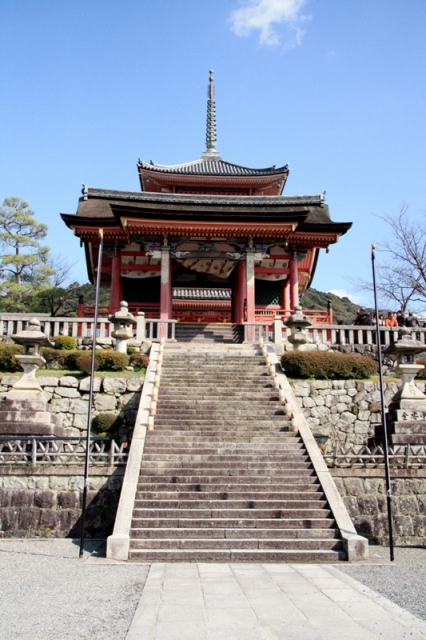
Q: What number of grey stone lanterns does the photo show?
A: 4